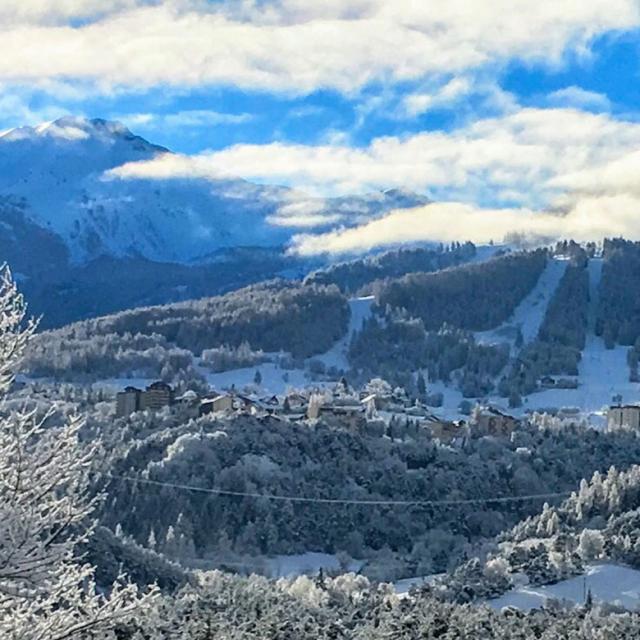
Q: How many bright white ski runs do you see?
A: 3